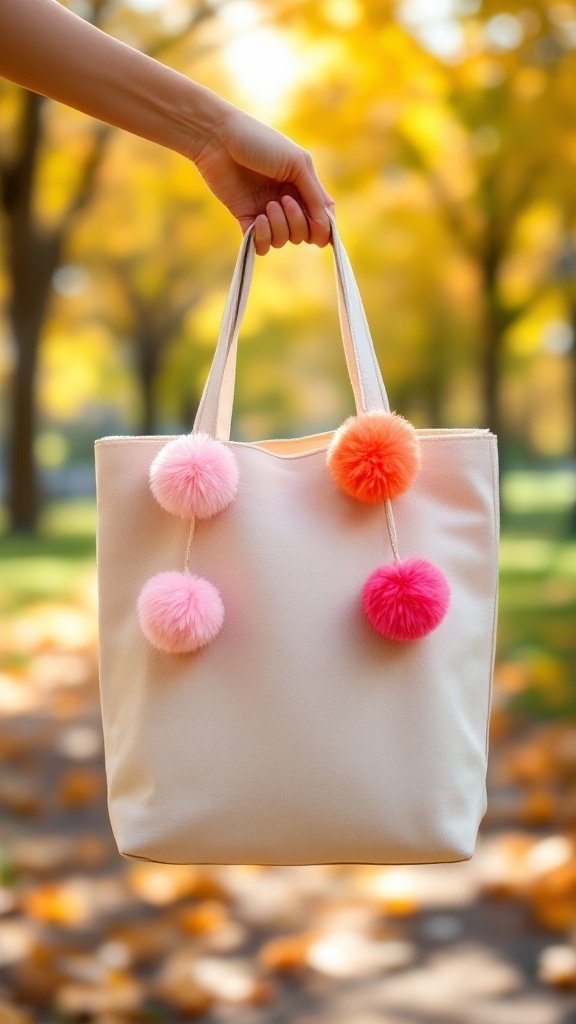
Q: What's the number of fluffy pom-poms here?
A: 4